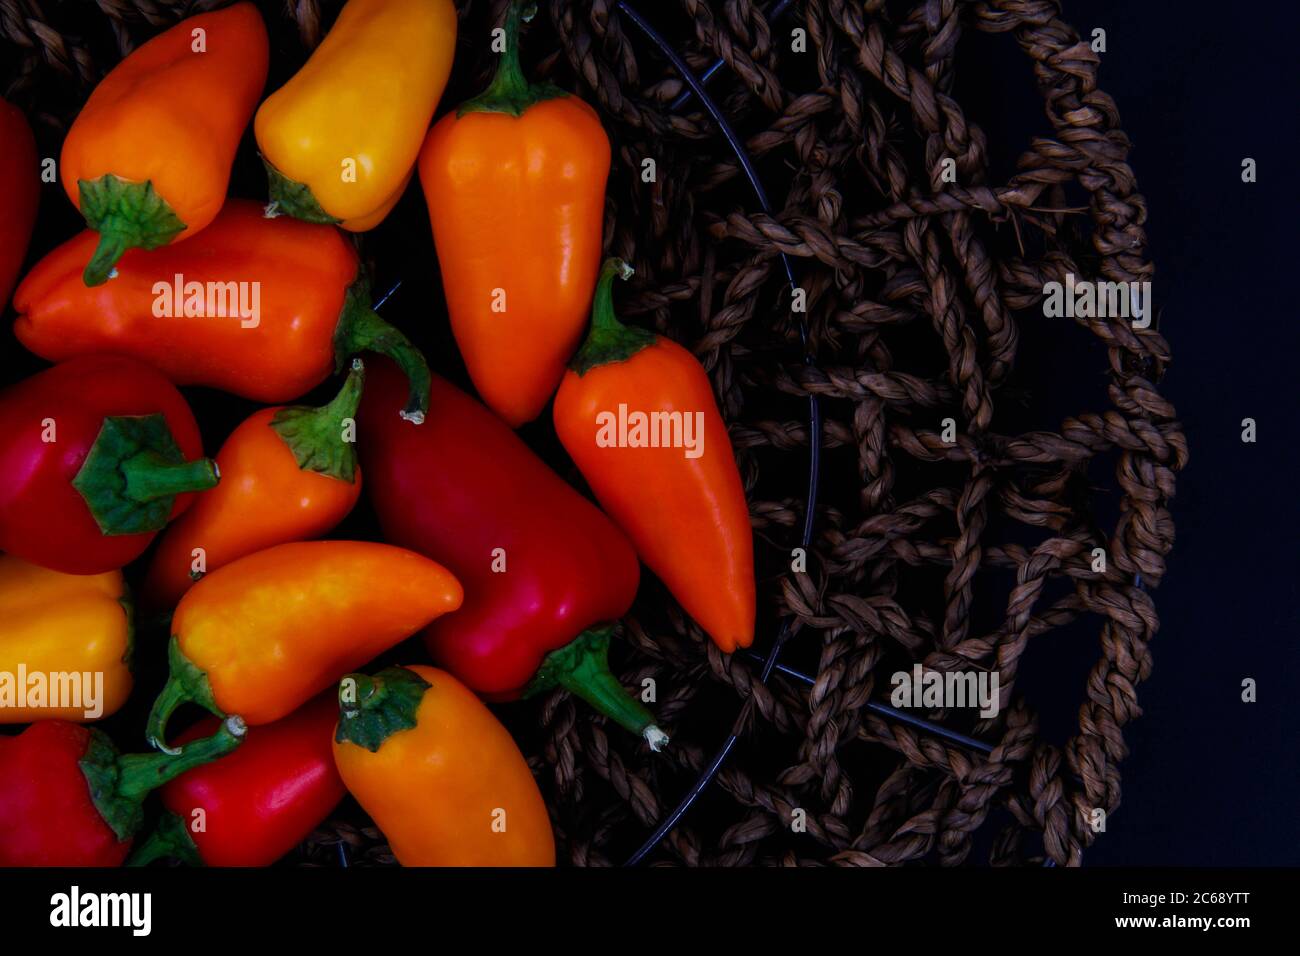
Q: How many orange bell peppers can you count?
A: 7